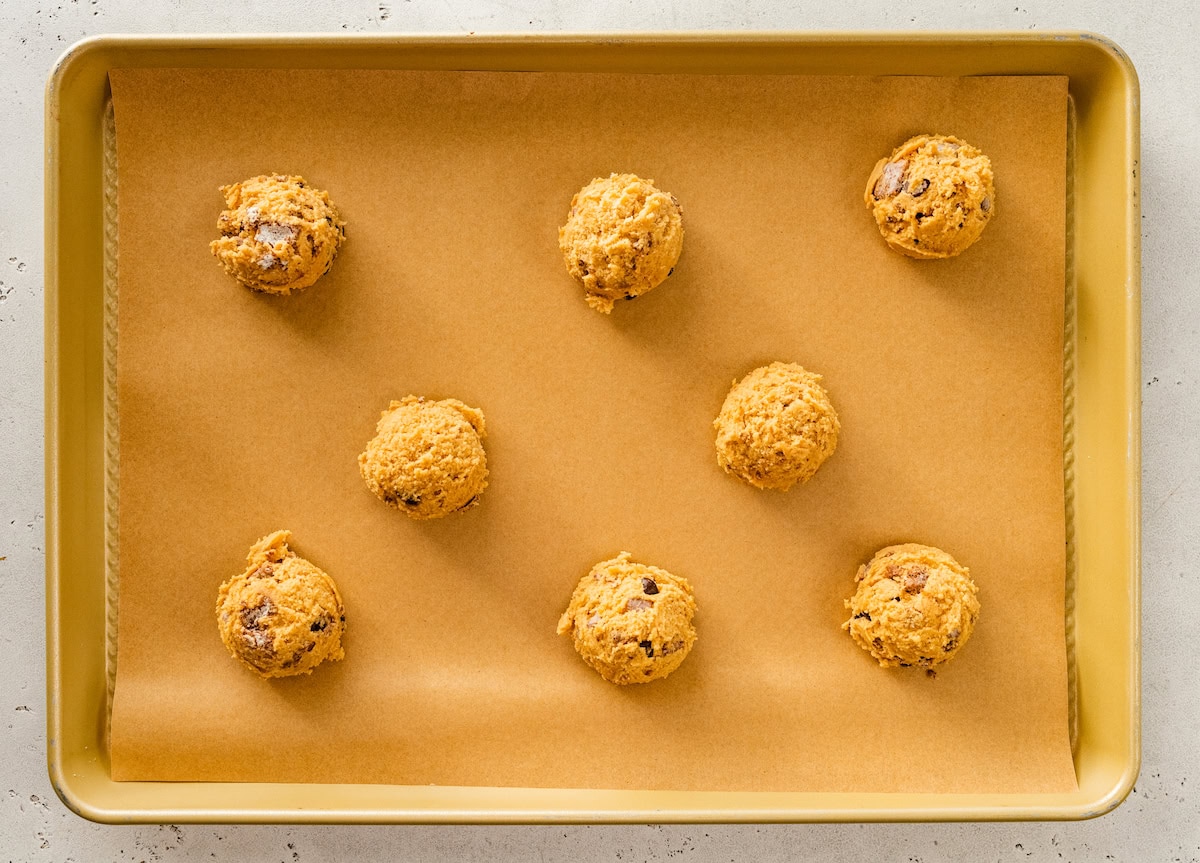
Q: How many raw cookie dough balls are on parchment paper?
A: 8